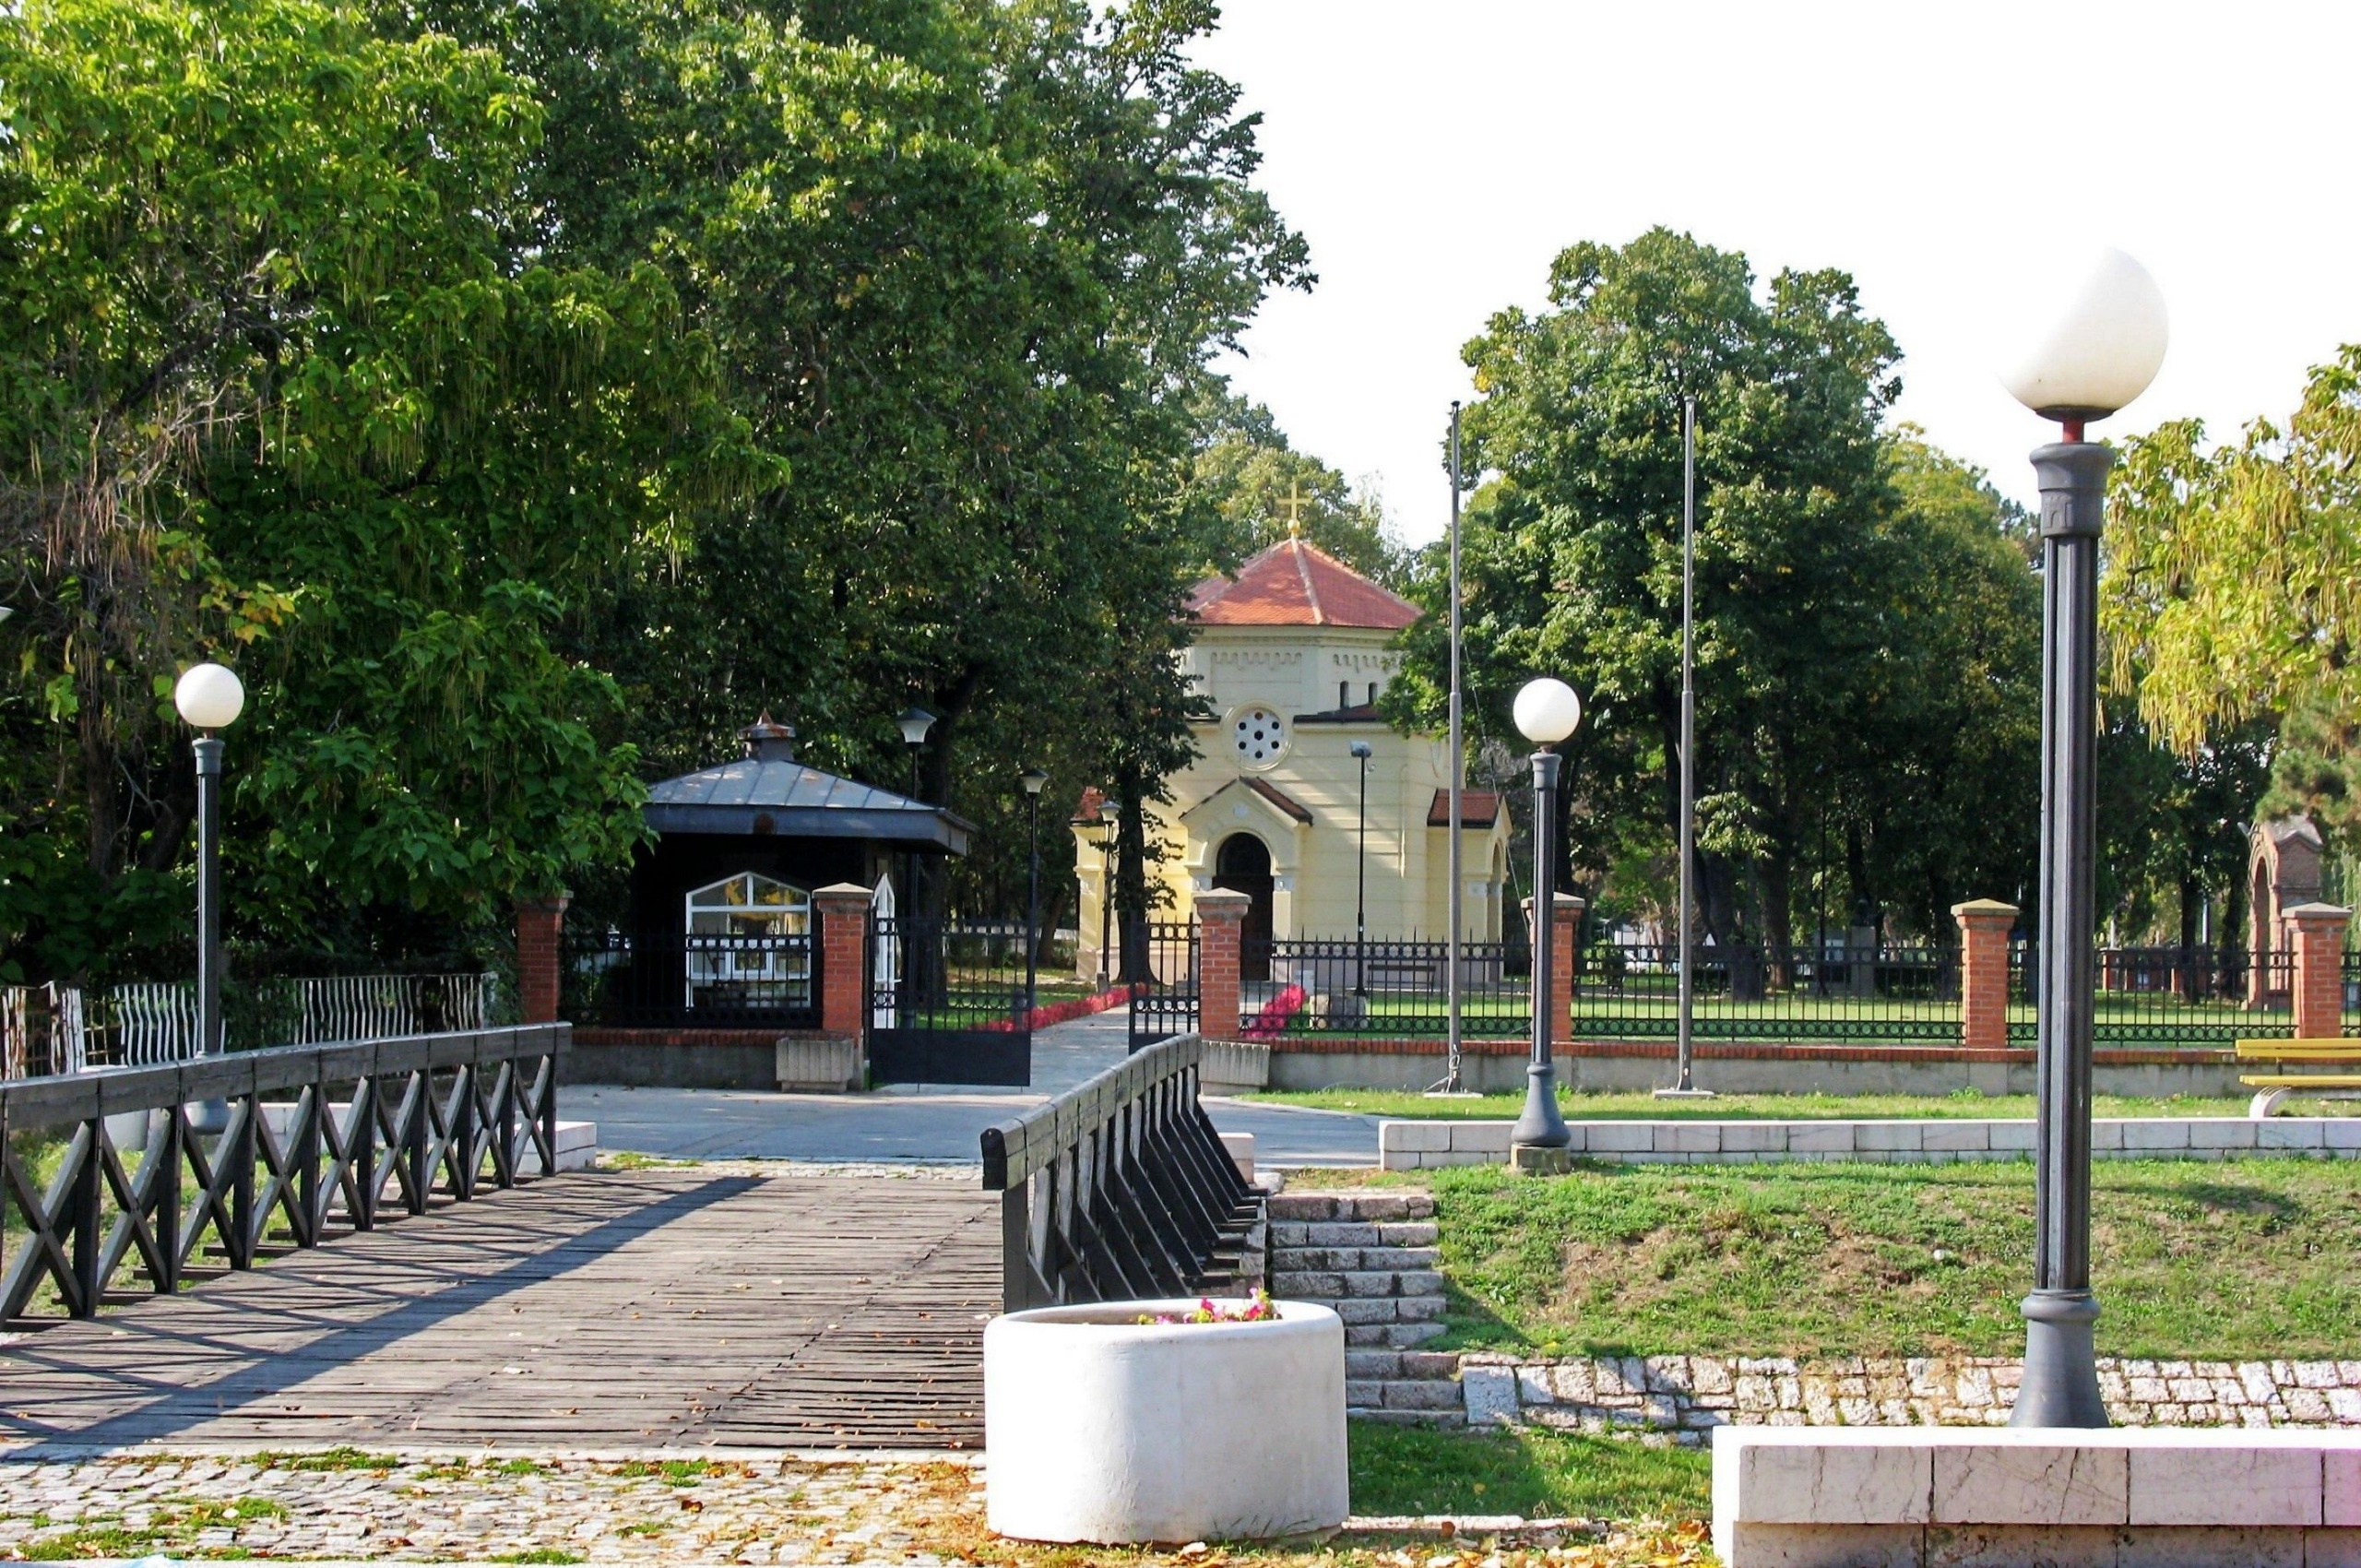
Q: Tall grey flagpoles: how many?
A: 2